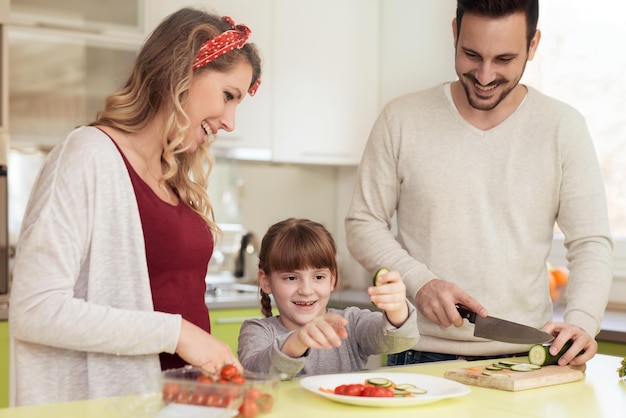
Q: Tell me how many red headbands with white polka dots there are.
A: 1